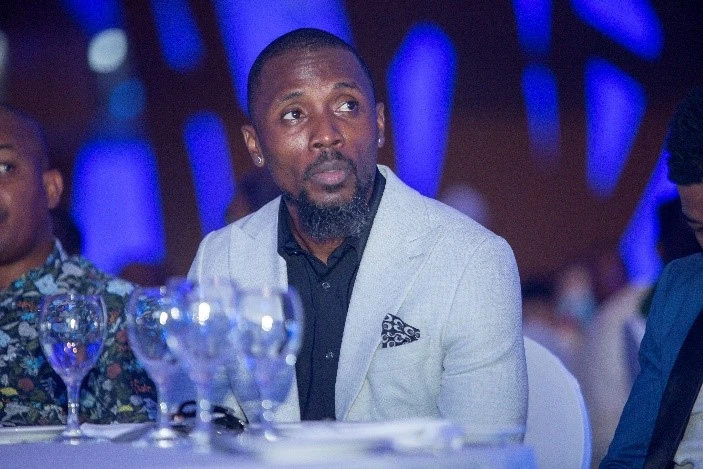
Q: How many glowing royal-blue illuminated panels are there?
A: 11